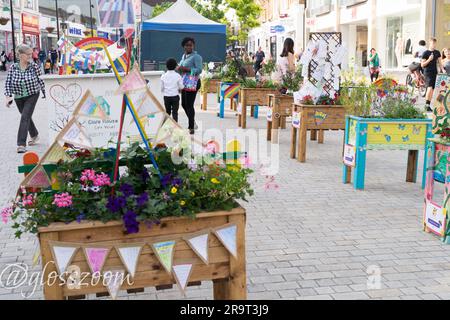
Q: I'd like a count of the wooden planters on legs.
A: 8